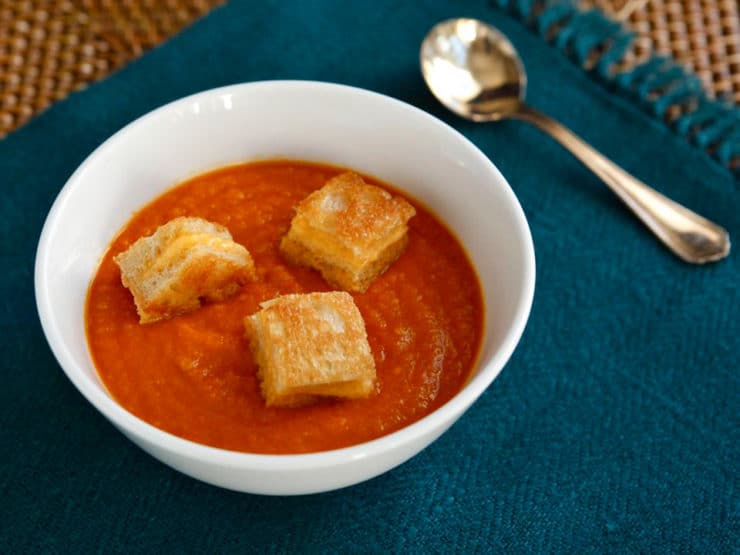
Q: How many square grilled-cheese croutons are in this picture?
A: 3